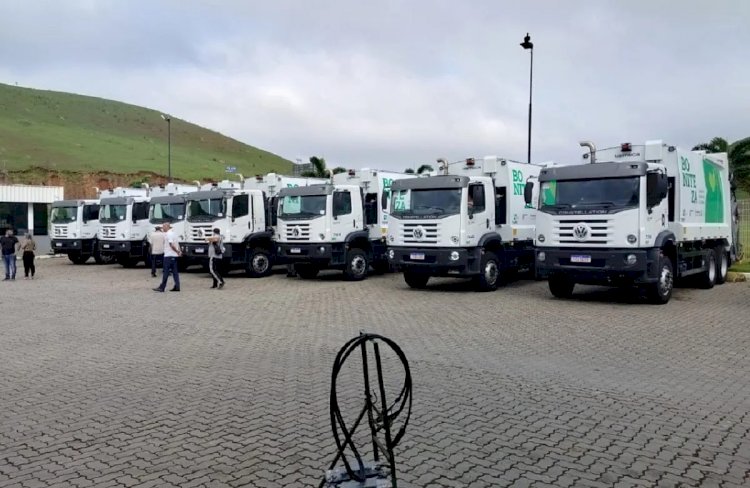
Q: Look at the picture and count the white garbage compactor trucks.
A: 7